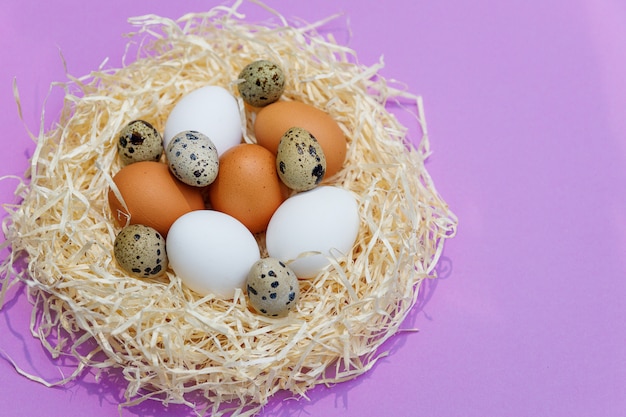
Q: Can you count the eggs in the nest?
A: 12